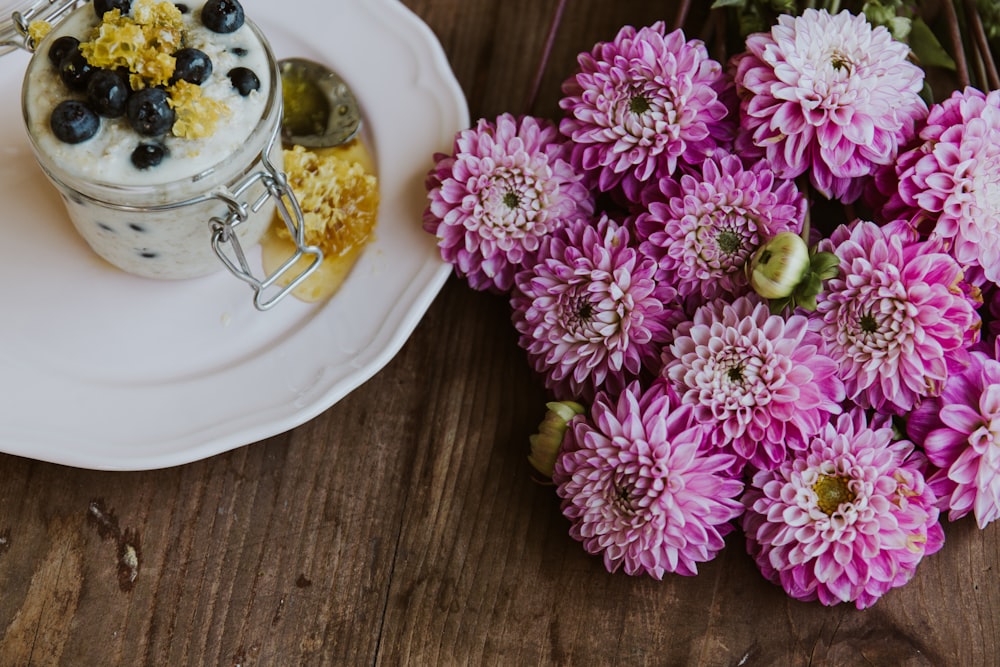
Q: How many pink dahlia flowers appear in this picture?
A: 11